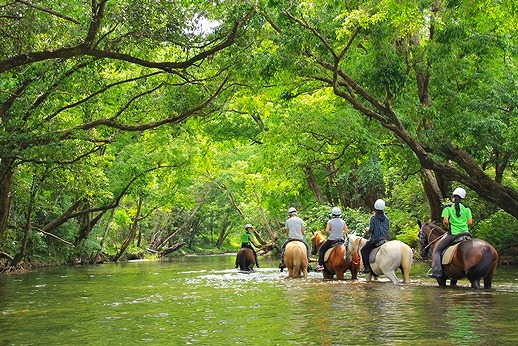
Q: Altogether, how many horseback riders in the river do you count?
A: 5